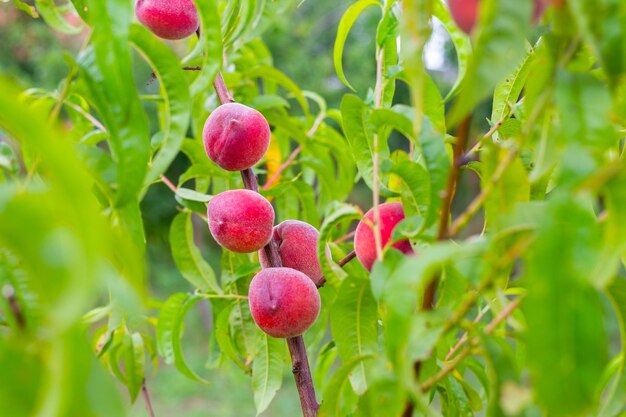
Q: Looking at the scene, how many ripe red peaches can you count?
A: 7